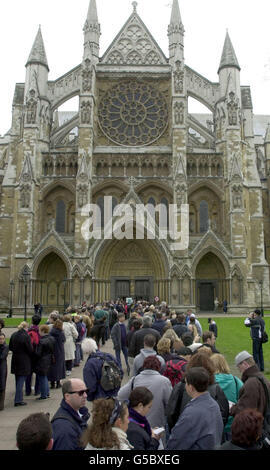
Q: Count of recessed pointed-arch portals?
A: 3